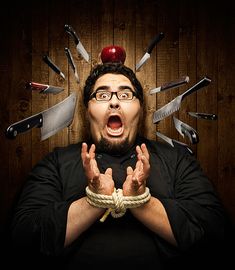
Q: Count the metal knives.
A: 11